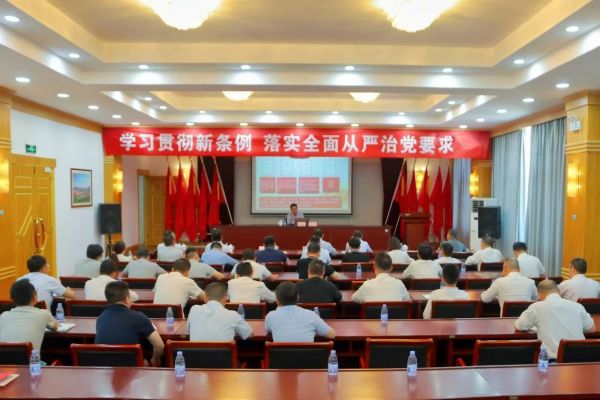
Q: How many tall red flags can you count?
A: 10